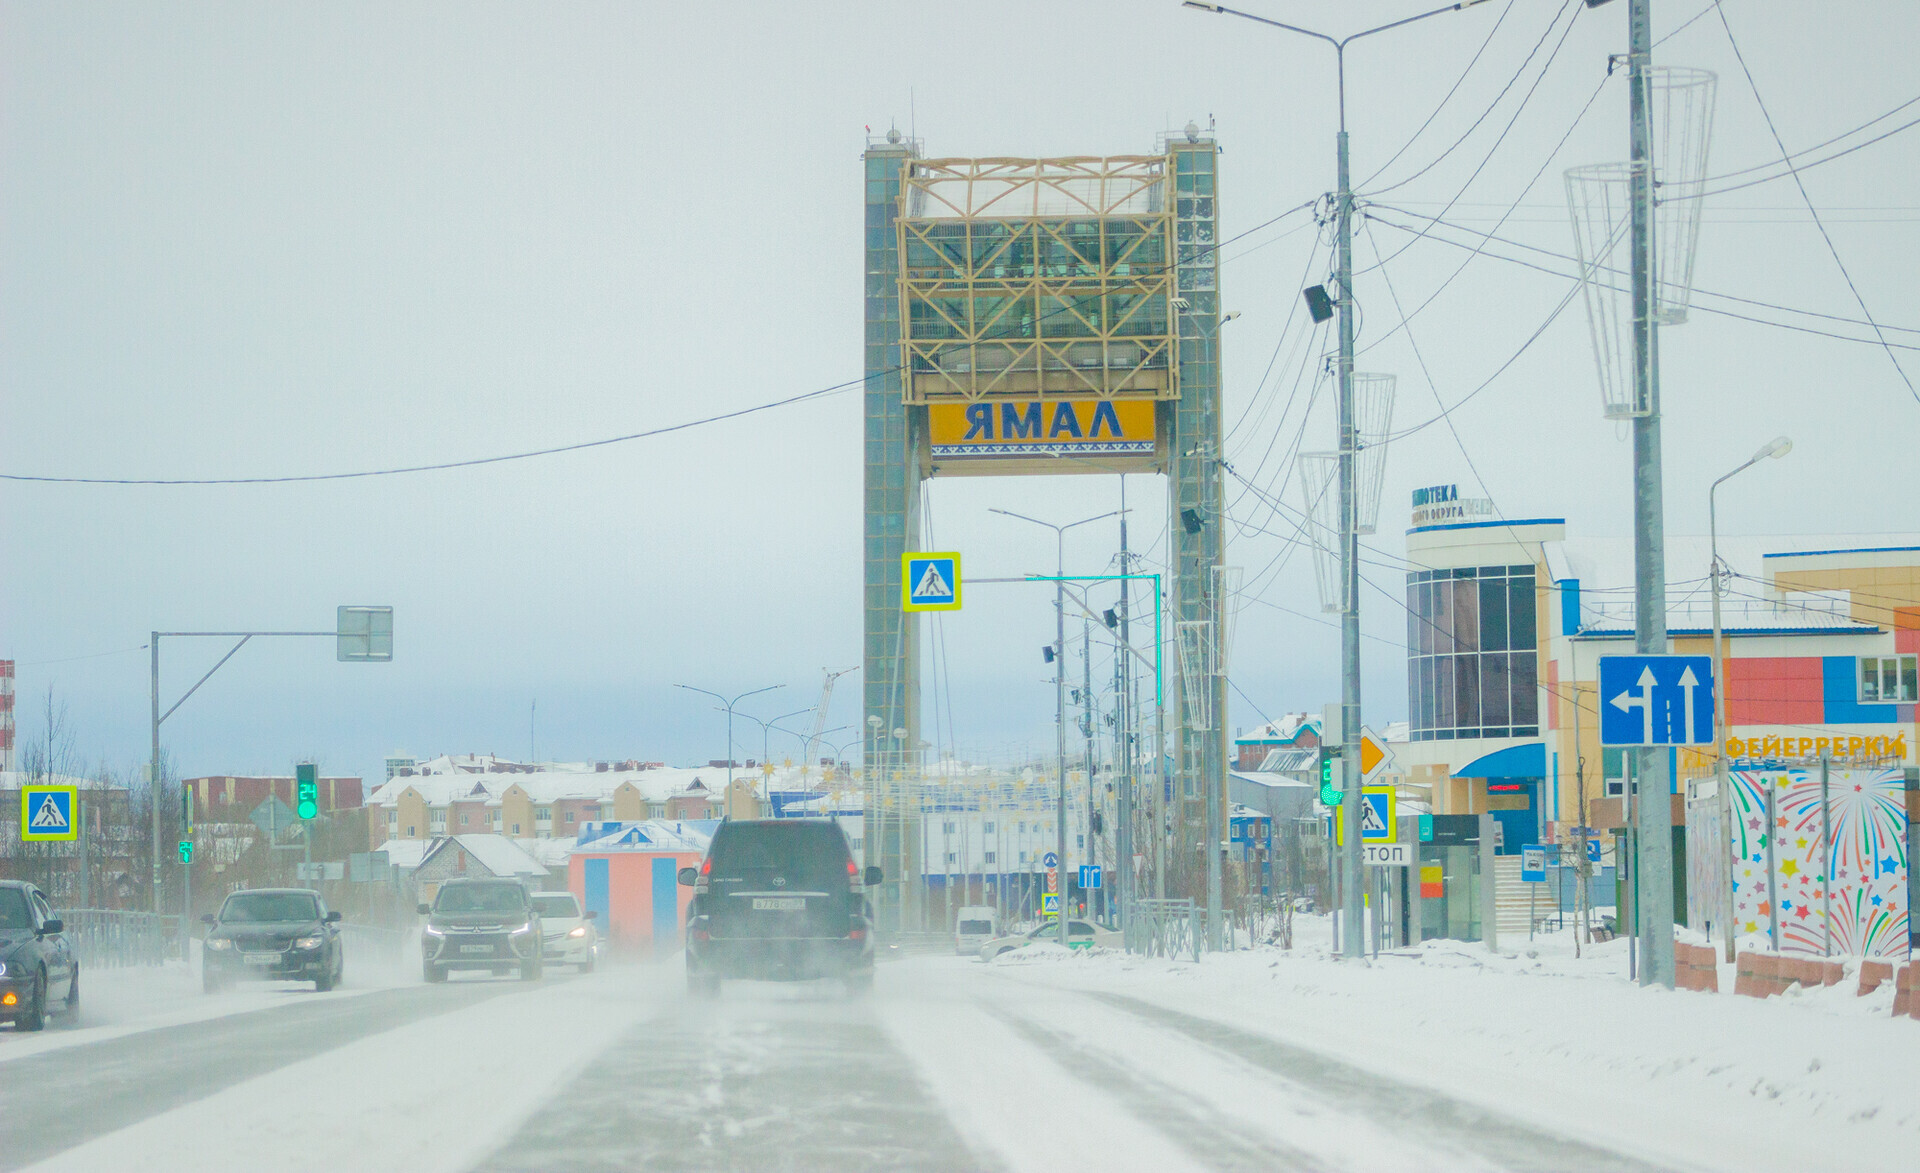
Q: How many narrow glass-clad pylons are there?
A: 2